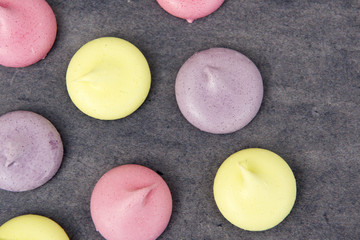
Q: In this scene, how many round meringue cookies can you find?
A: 8